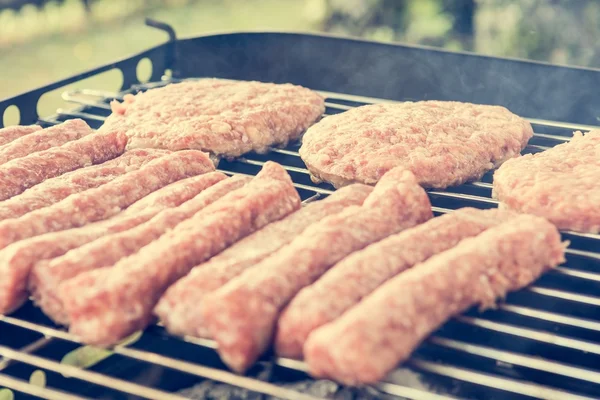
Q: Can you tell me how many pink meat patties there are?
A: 3